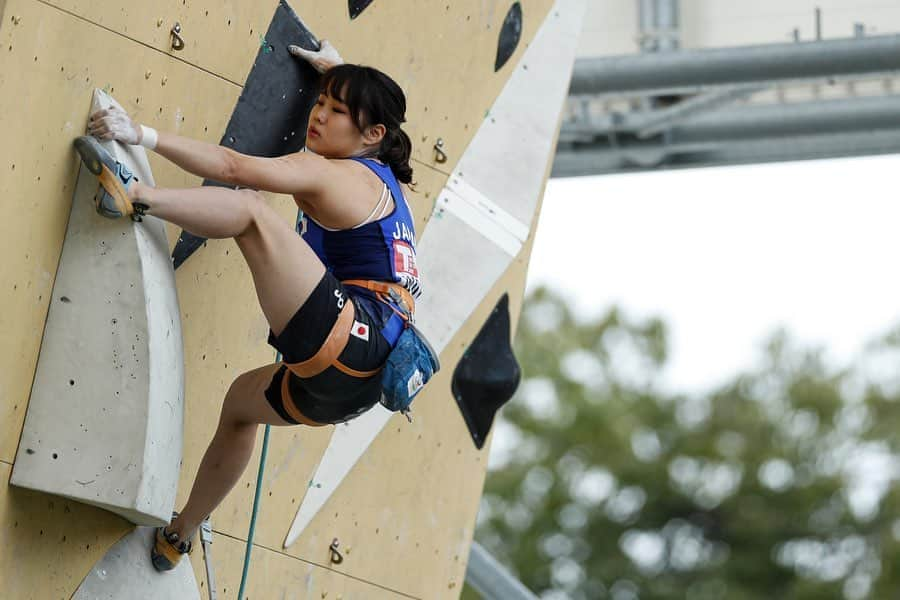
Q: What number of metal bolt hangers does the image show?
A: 3